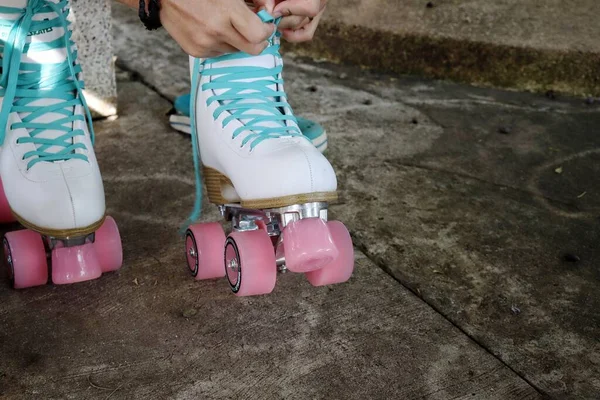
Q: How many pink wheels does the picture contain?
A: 6